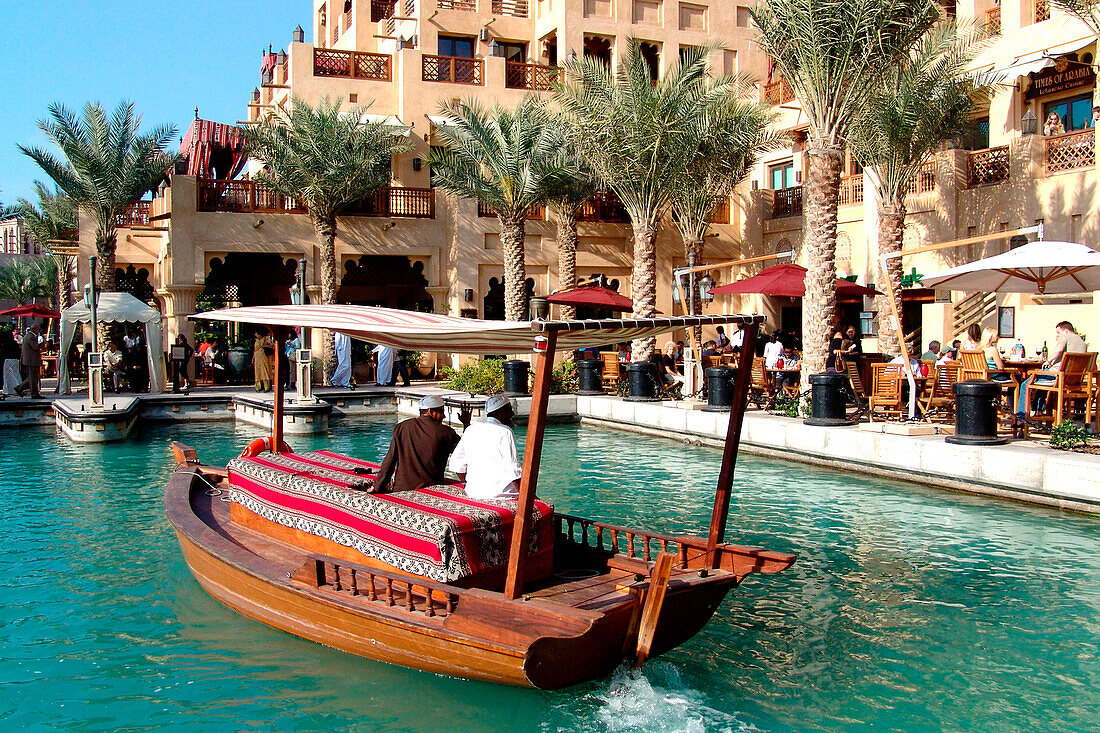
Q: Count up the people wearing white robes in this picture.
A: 3